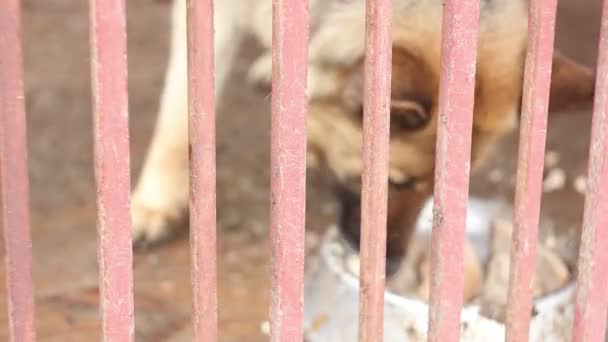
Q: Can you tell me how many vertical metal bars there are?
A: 8